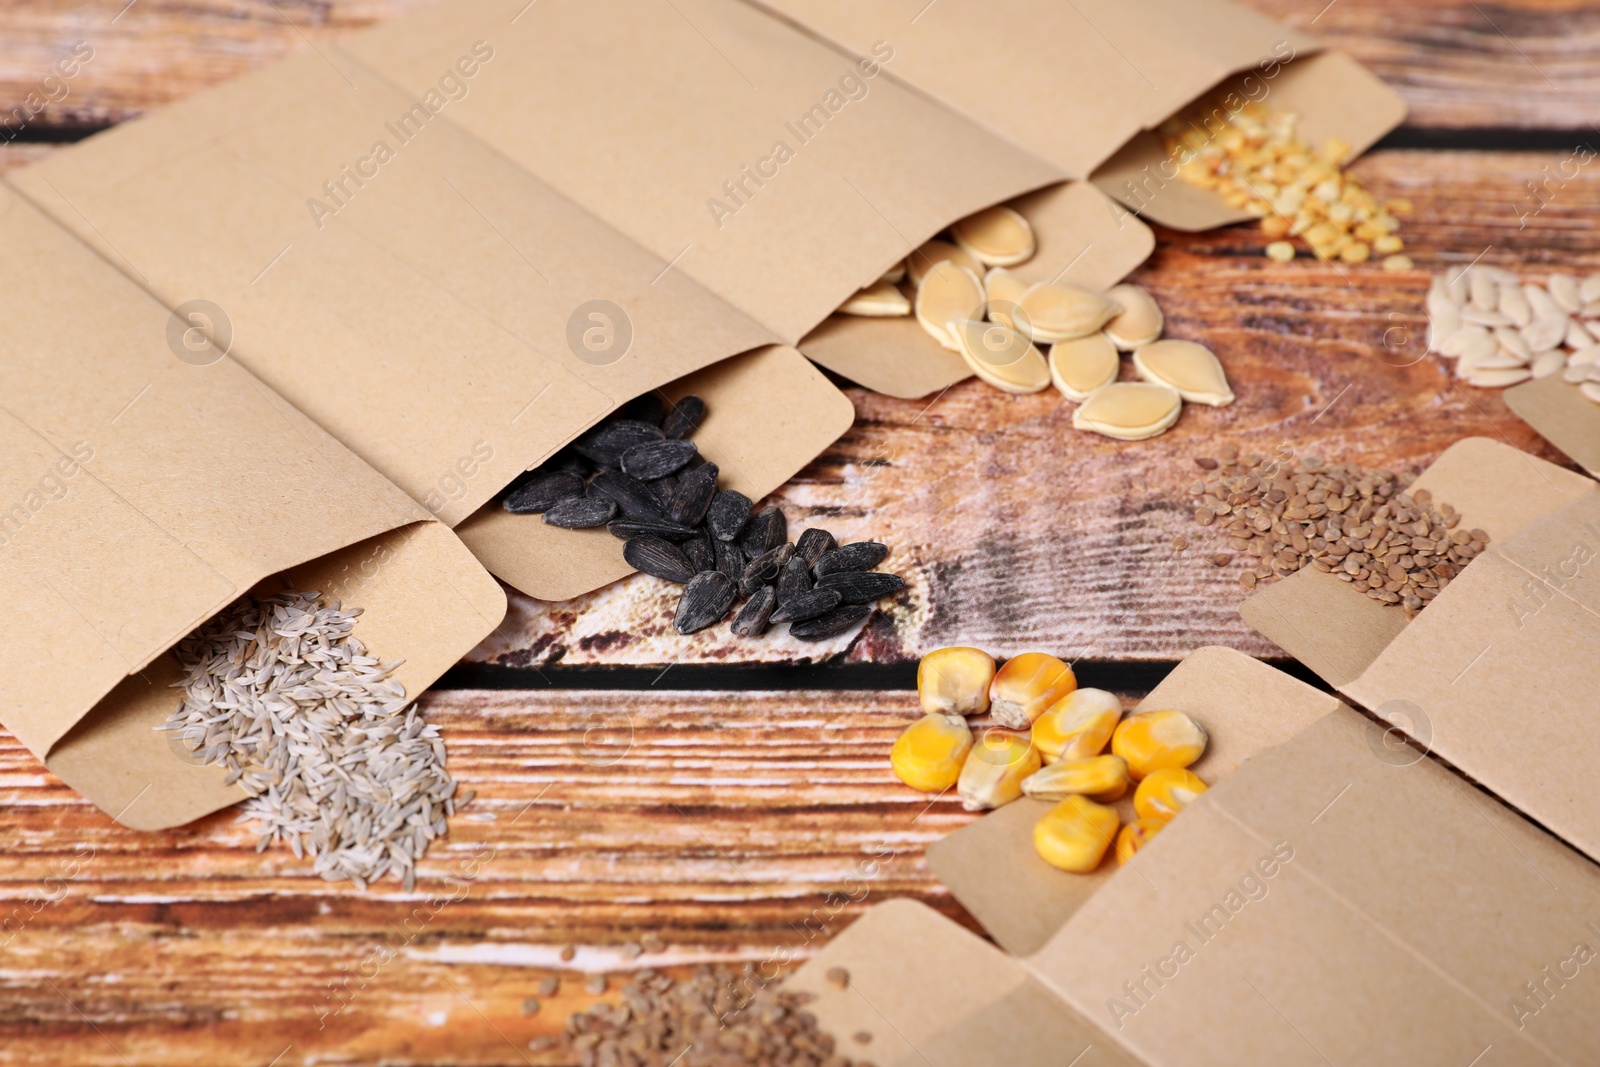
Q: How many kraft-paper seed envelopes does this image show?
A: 8